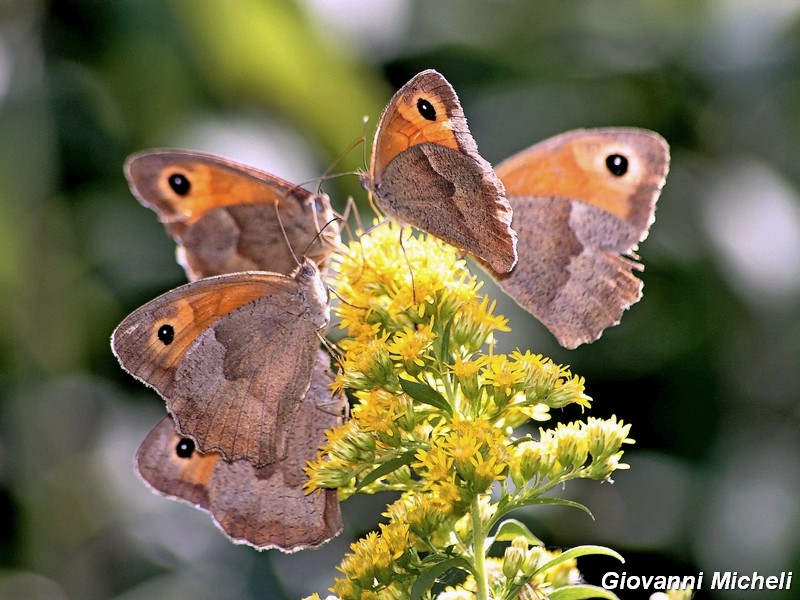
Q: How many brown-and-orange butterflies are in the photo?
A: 5